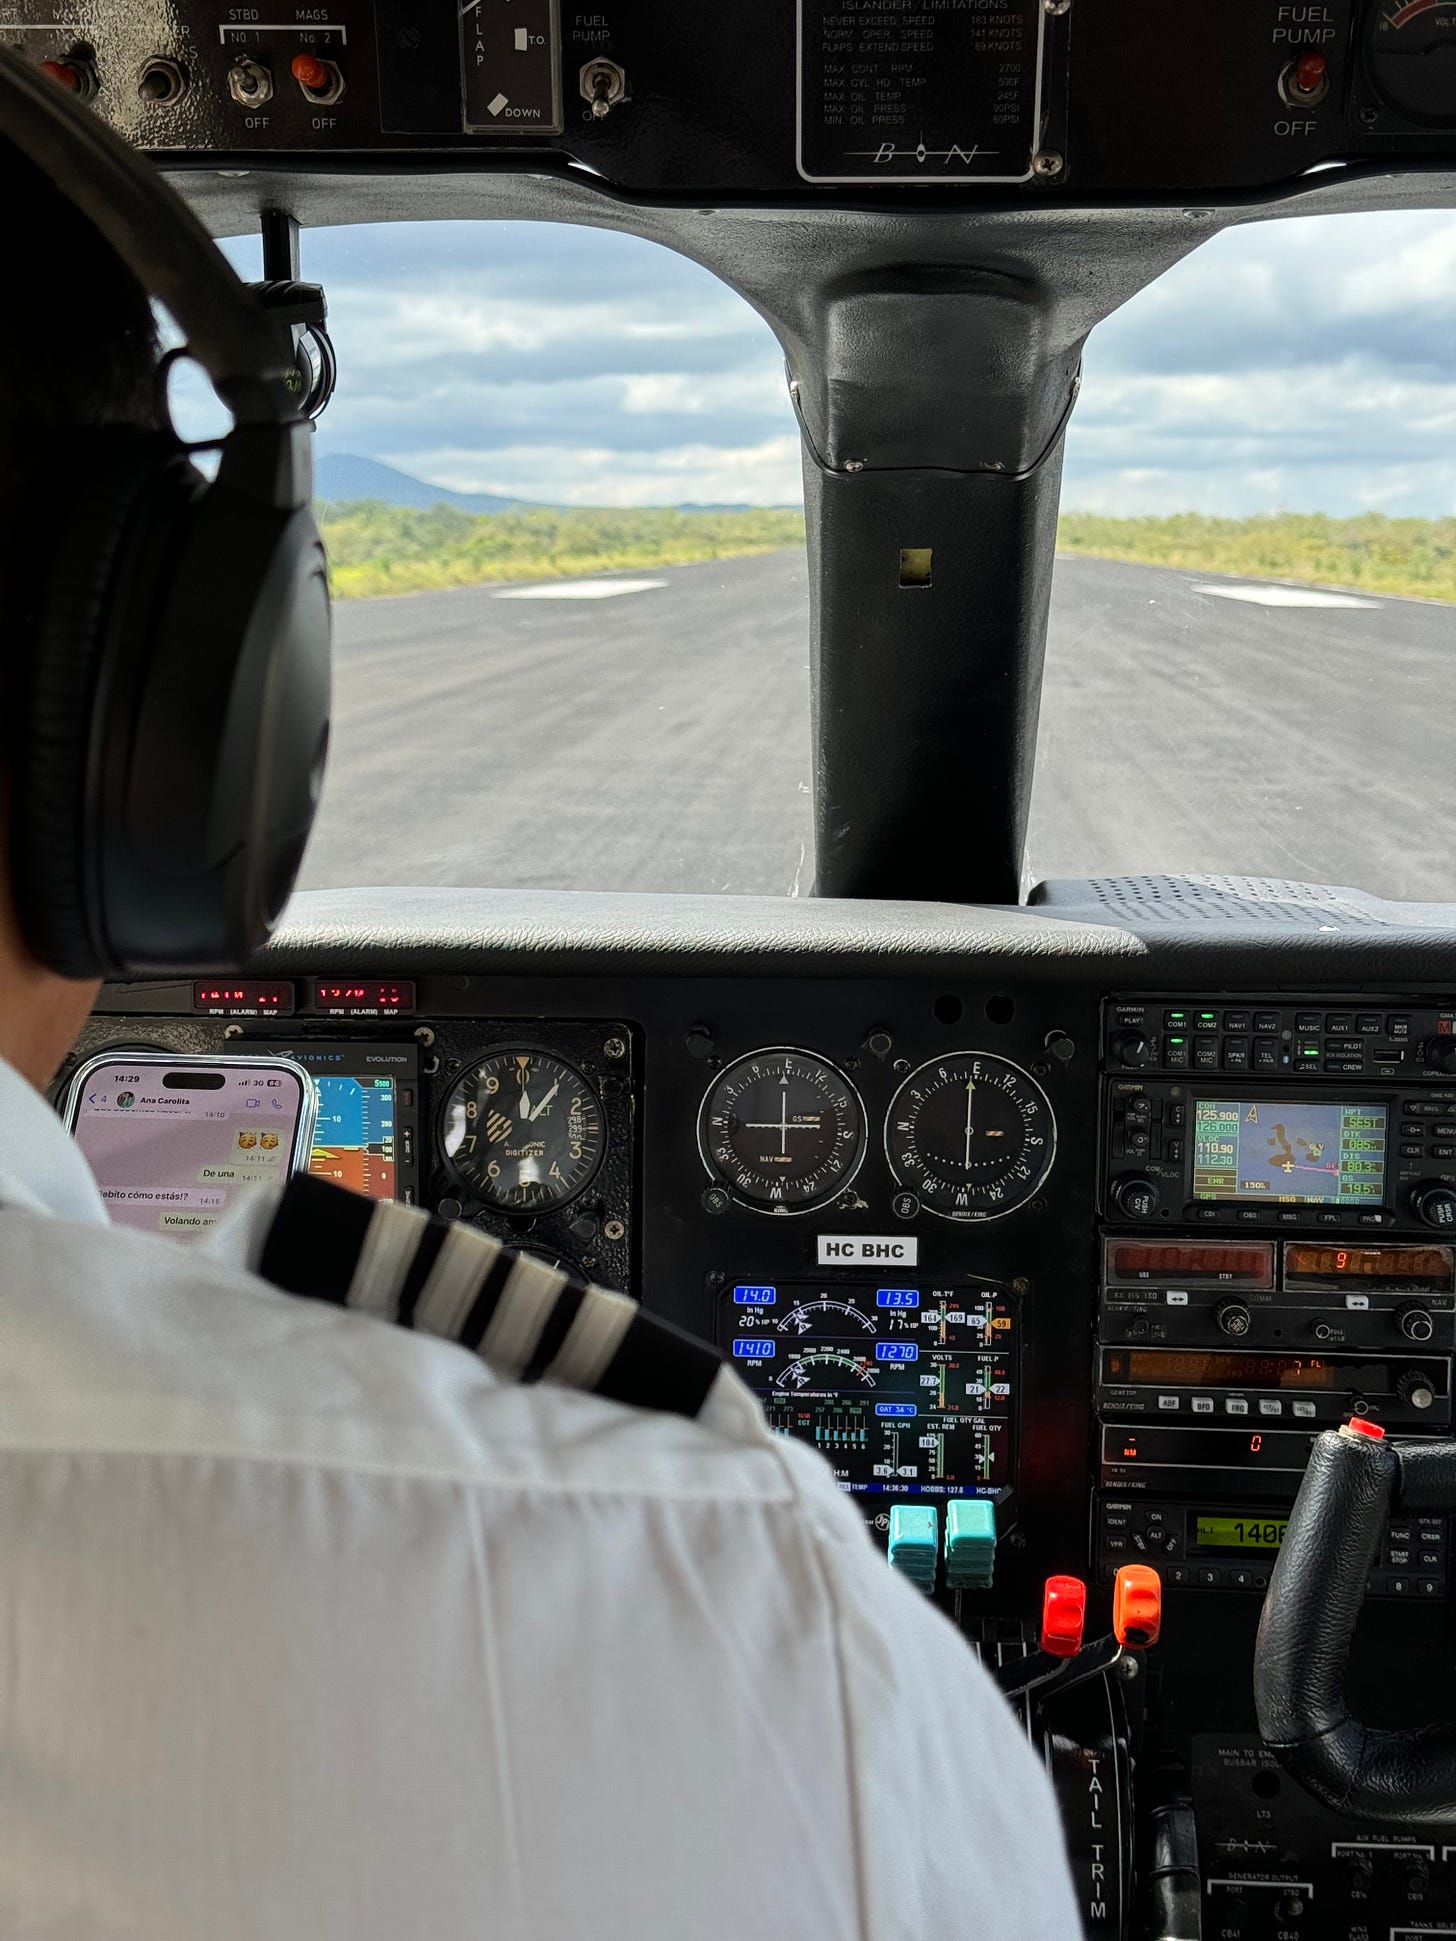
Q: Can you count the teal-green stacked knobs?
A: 2